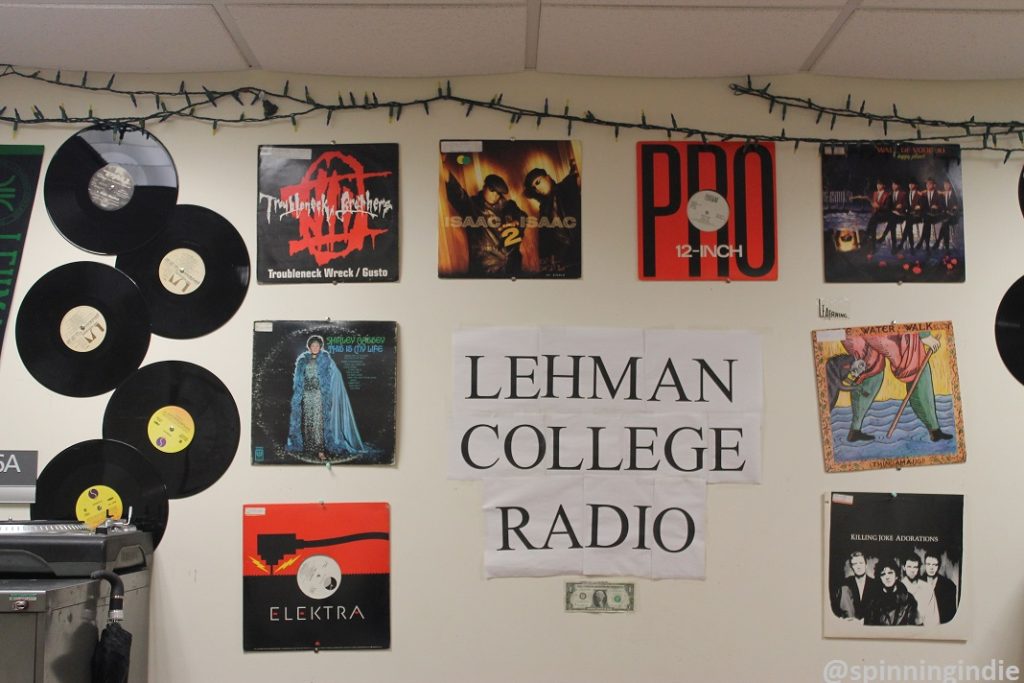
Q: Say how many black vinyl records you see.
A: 7